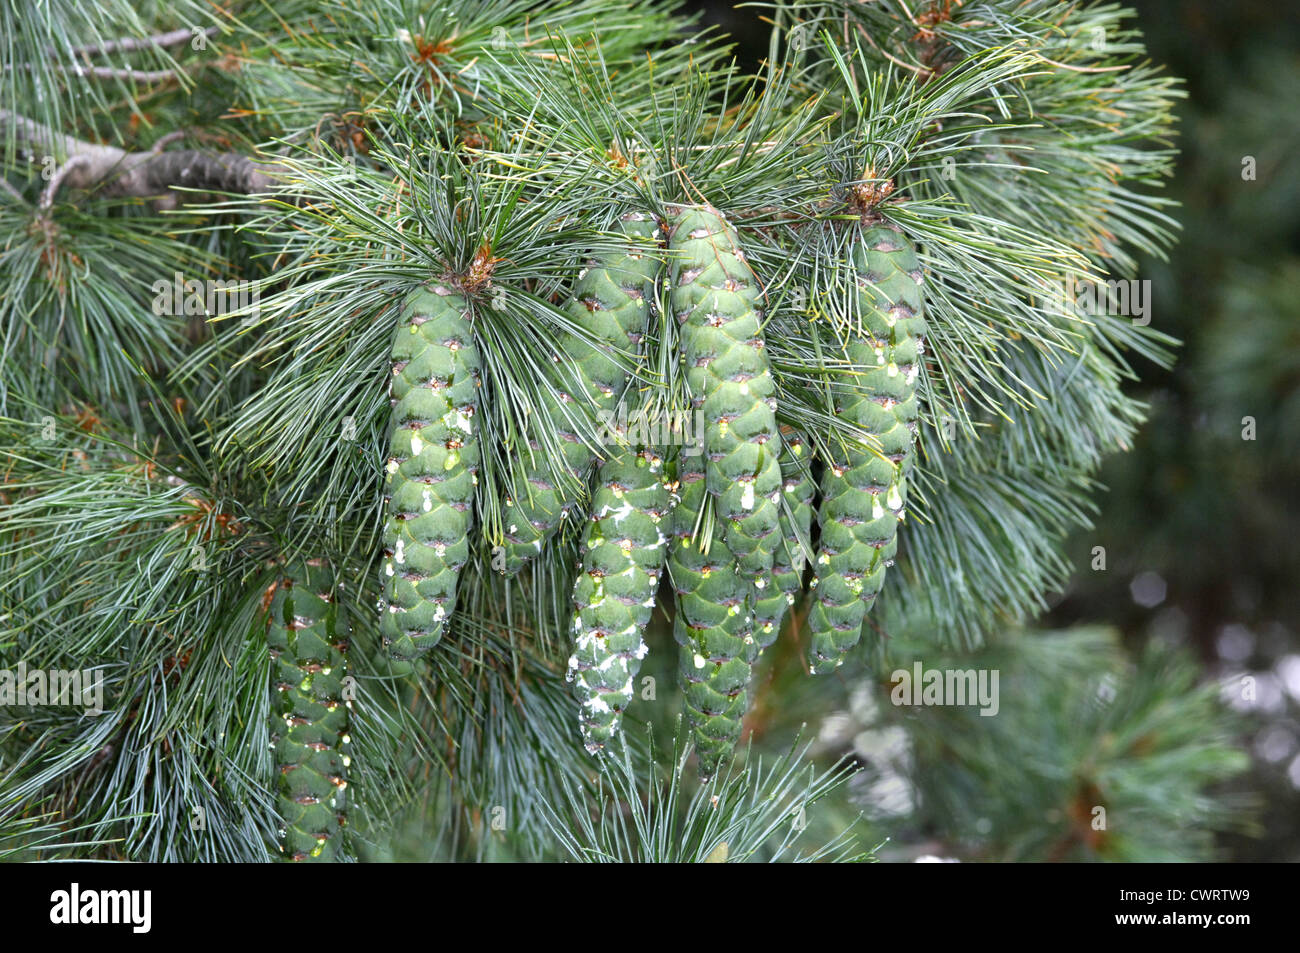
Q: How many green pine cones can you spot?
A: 8